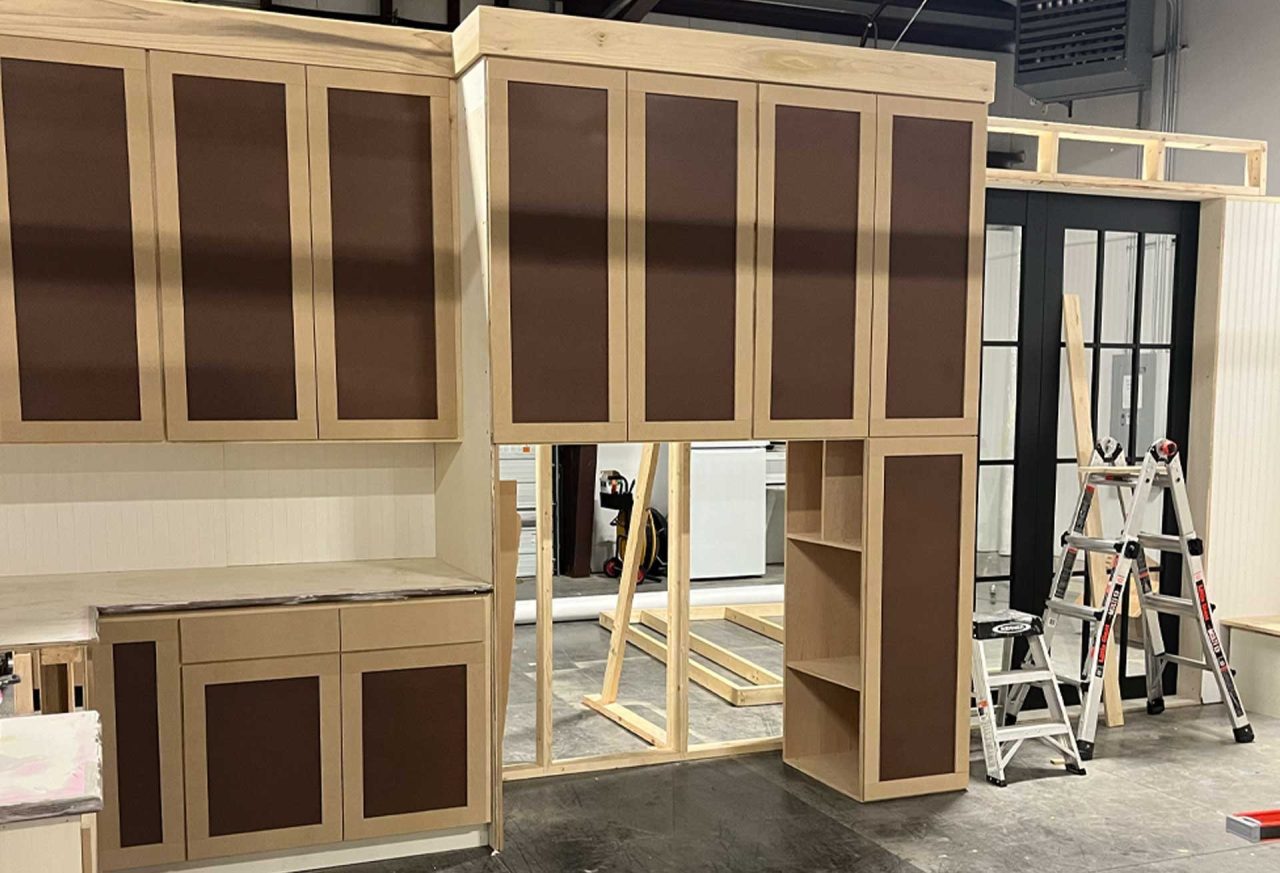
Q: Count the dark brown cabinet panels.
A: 11